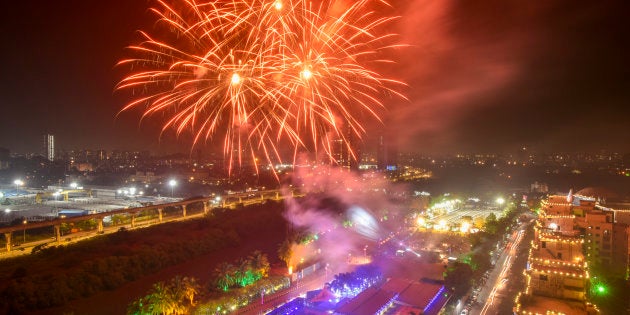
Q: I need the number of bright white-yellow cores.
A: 3